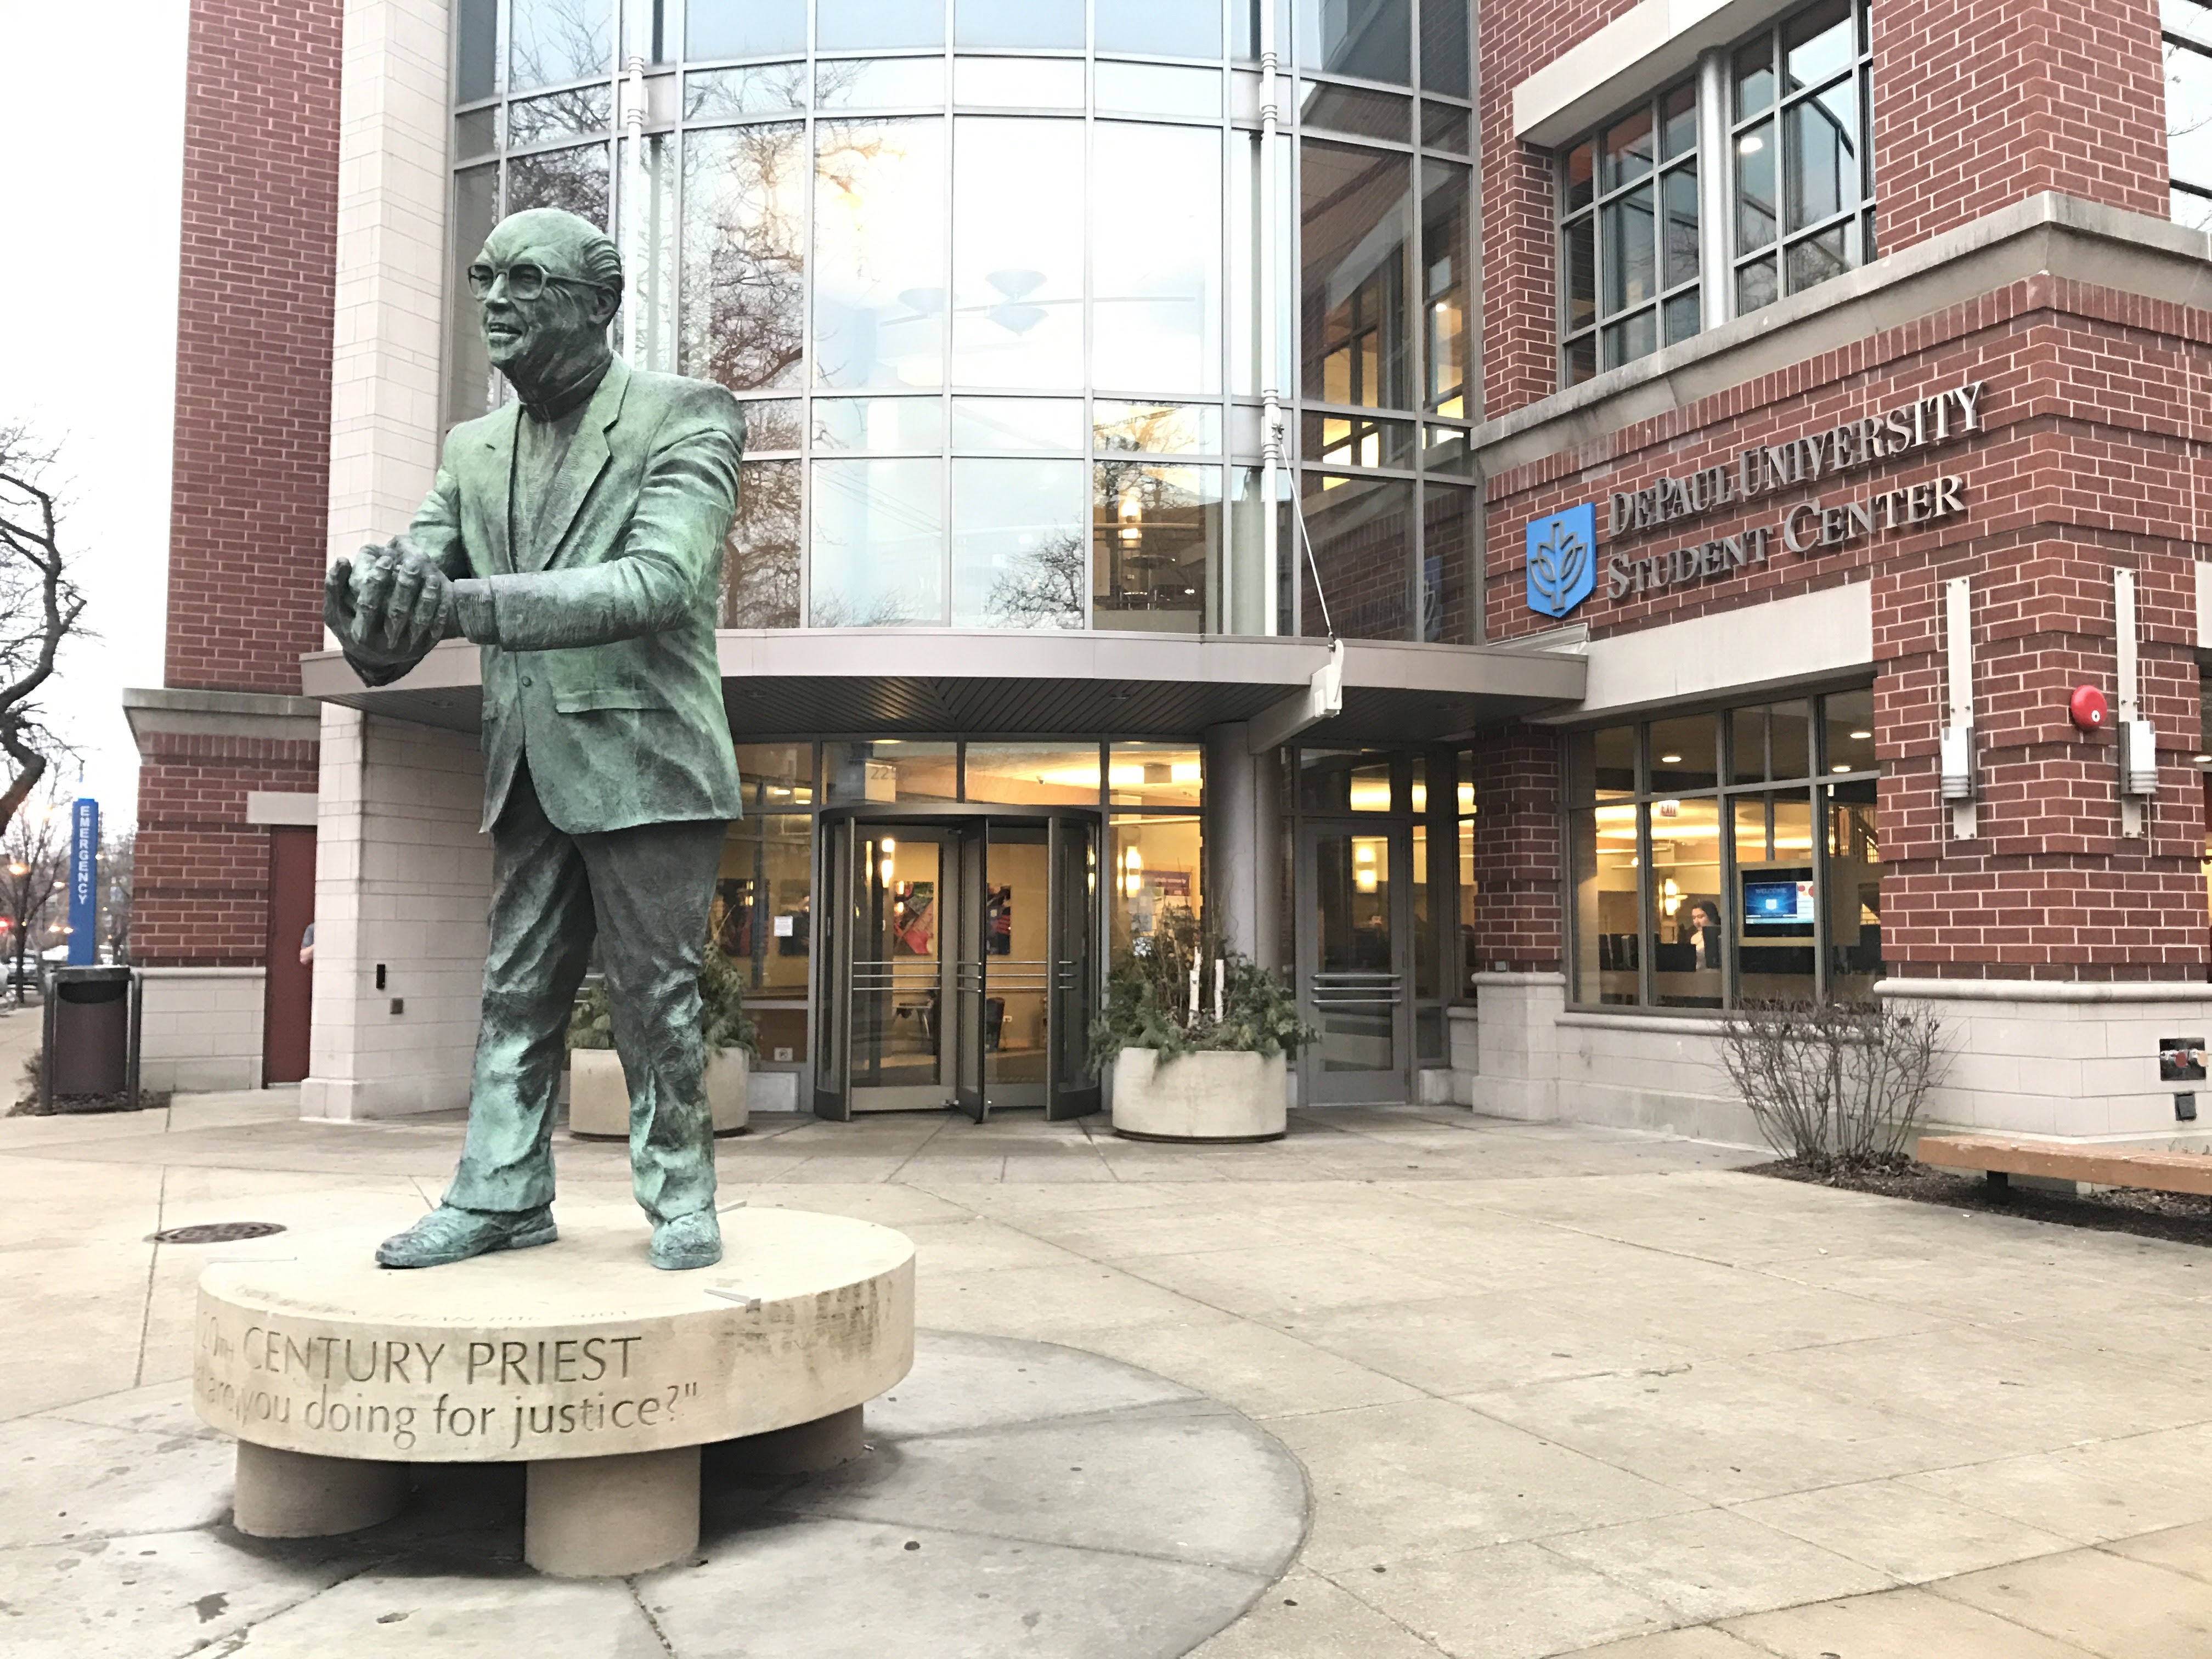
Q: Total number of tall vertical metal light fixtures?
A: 2